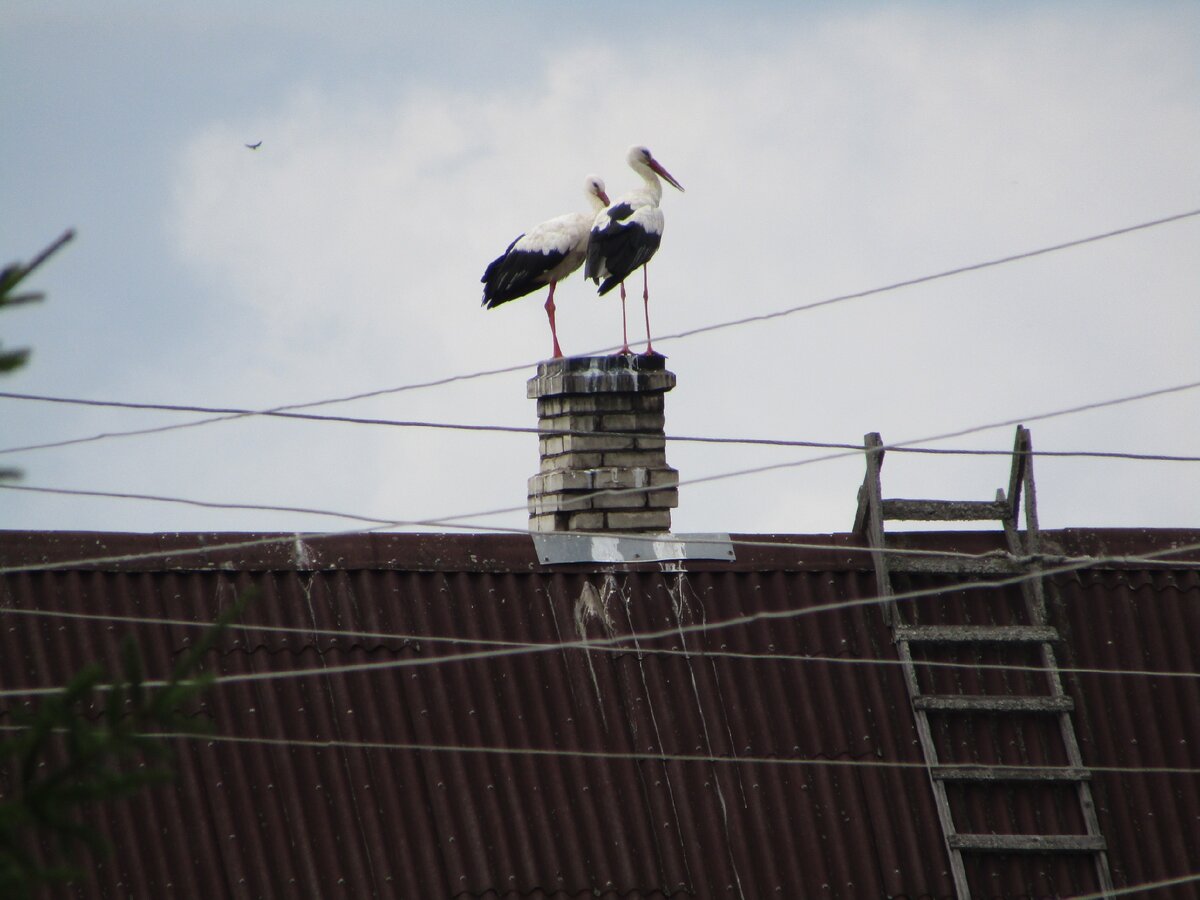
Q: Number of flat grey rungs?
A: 6